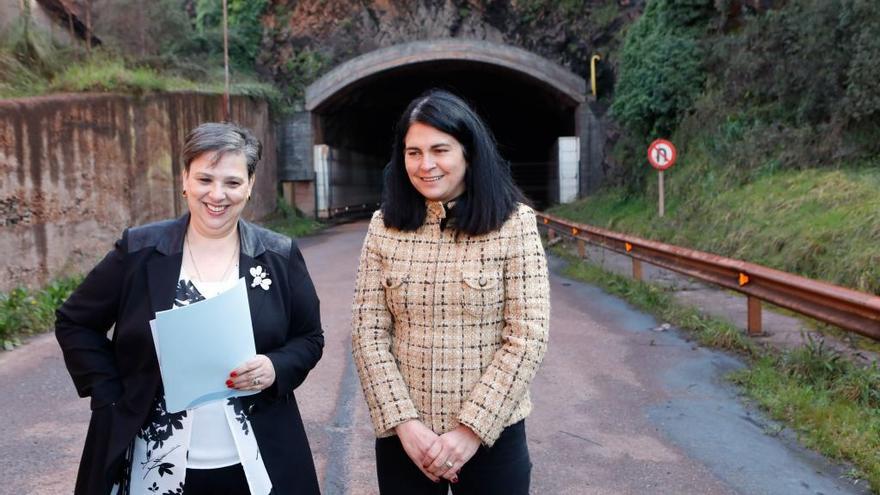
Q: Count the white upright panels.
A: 2